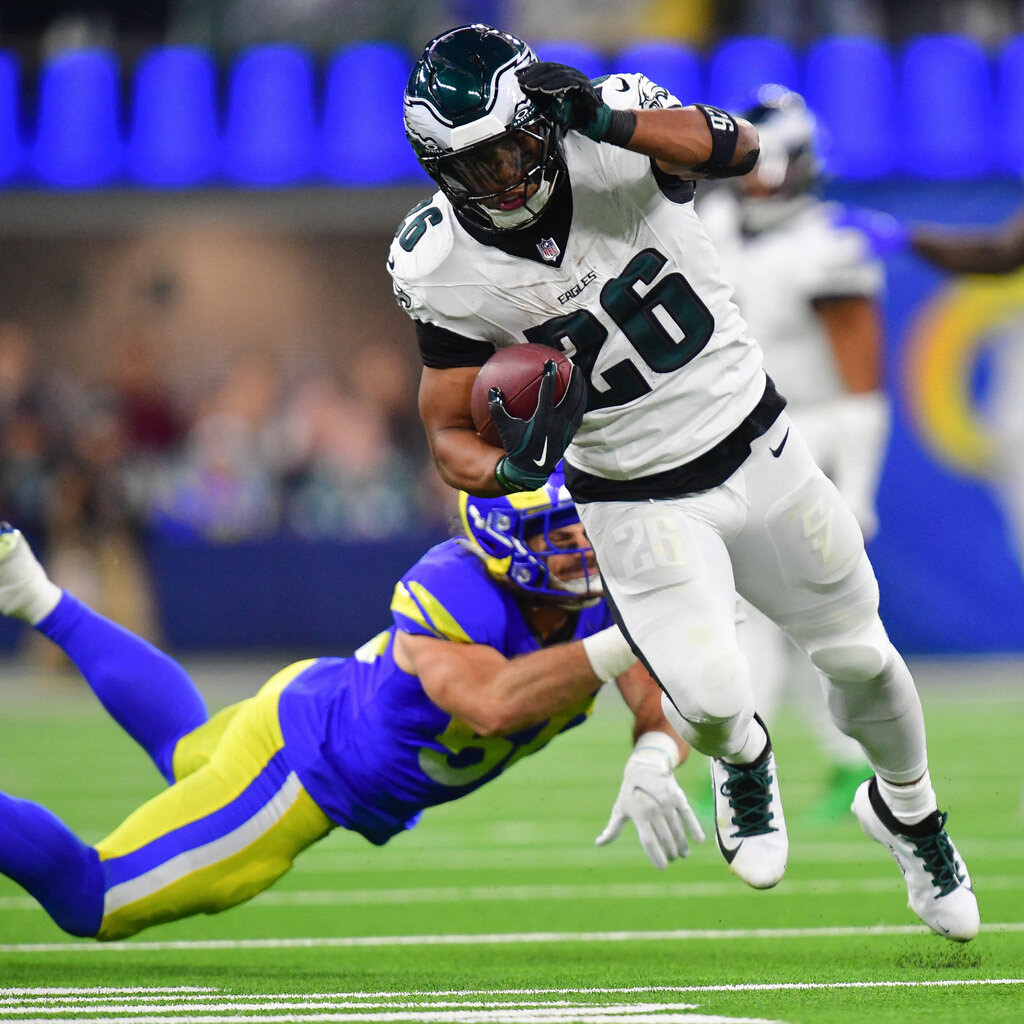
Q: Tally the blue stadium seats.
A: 11